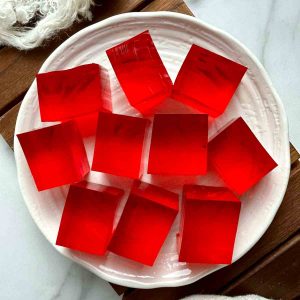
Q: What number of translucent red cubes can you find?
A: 10